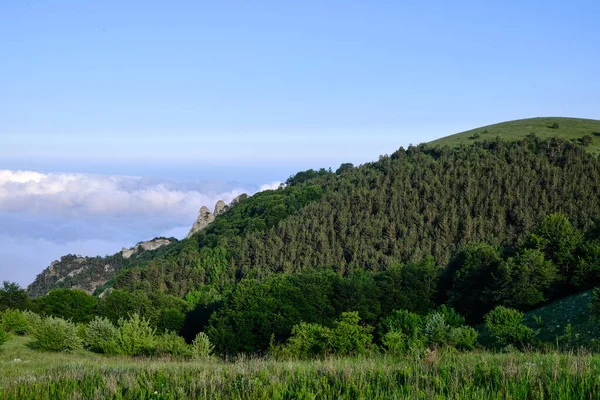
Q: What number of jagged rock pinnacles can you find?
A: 2